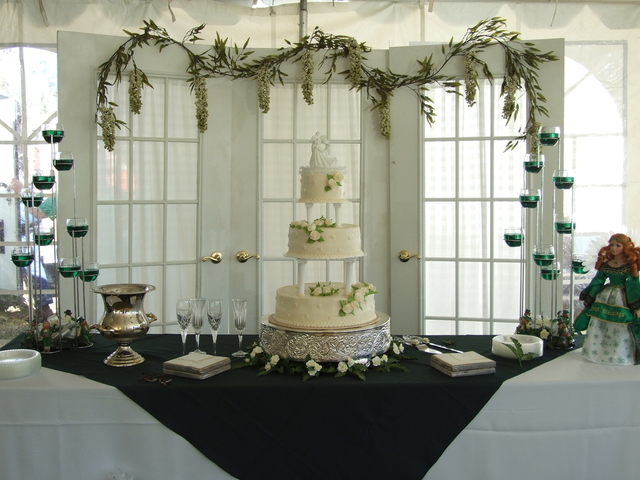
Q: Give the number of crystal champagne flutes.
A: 4